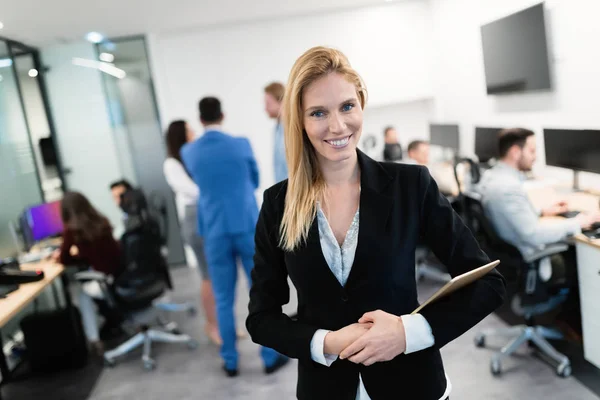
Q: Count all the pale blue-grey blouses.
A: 1